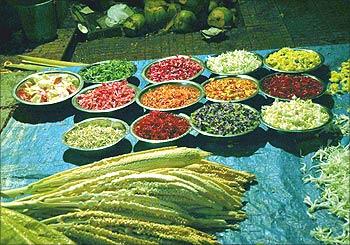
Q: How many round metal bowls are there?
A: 13